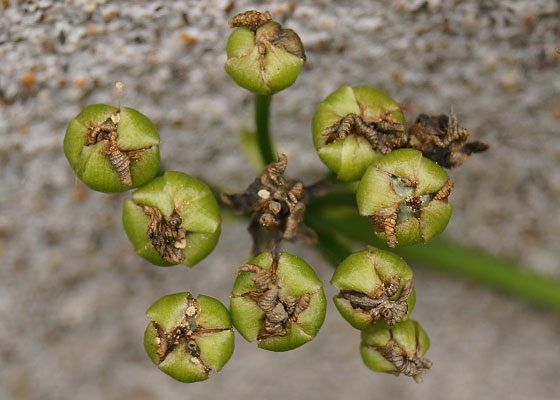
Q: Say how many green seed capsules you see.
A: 9